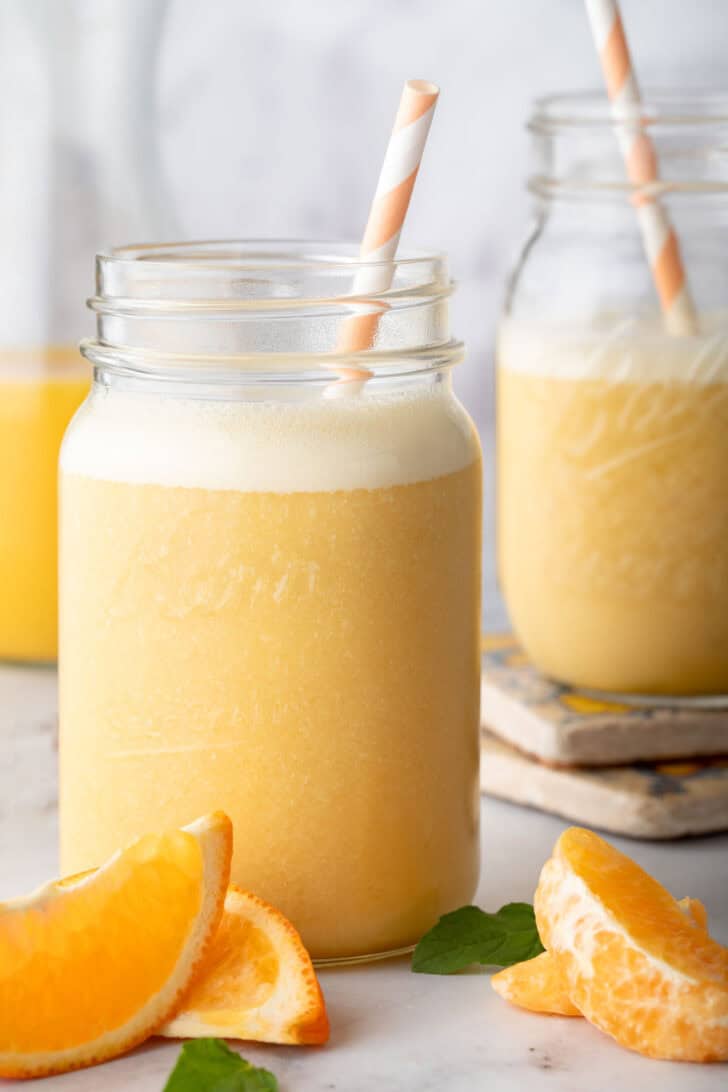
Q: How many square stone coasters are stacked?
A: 2